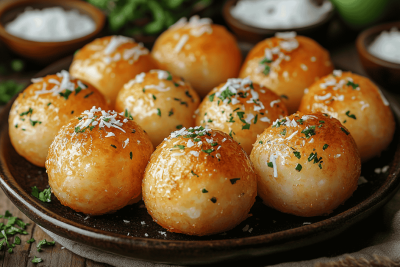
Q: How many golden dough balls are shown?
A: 10